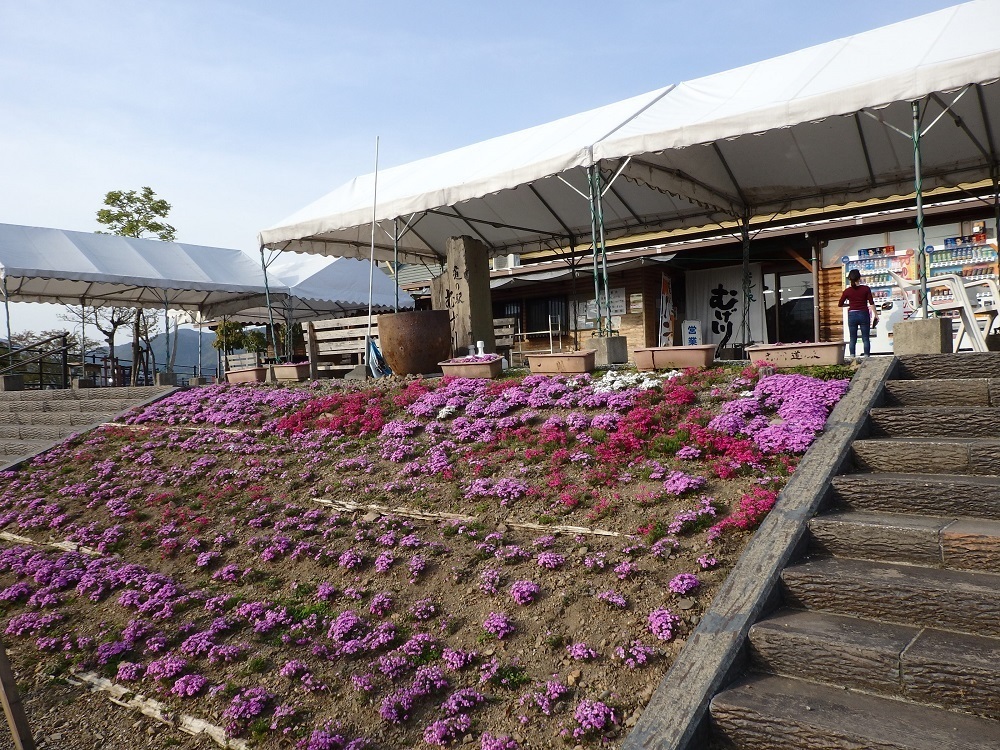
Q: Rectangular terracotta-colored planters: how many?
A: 6